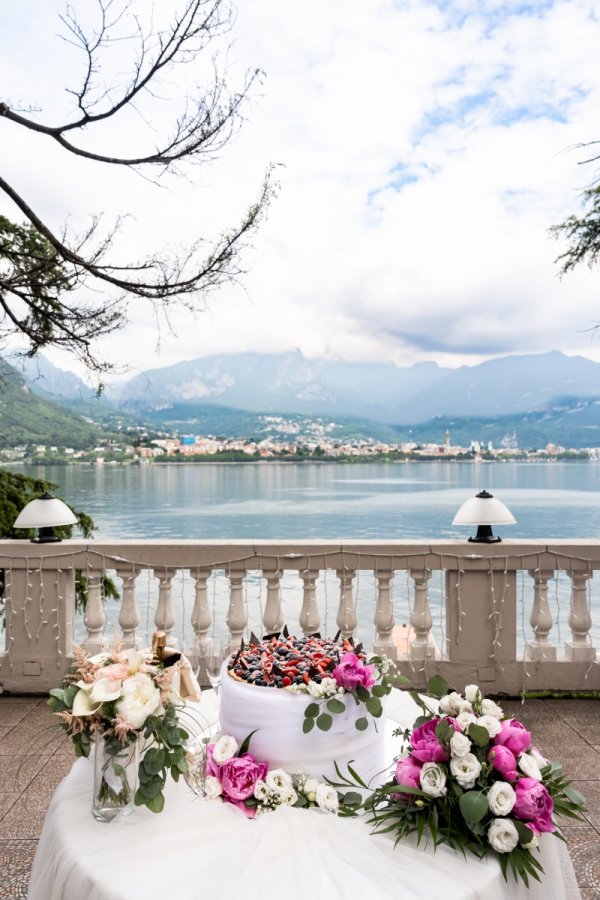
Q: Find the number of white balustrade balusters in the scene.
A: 12